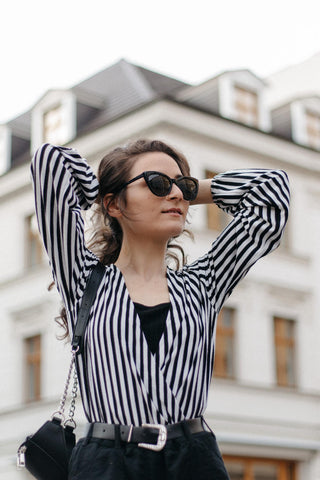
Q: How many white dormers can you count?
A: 4